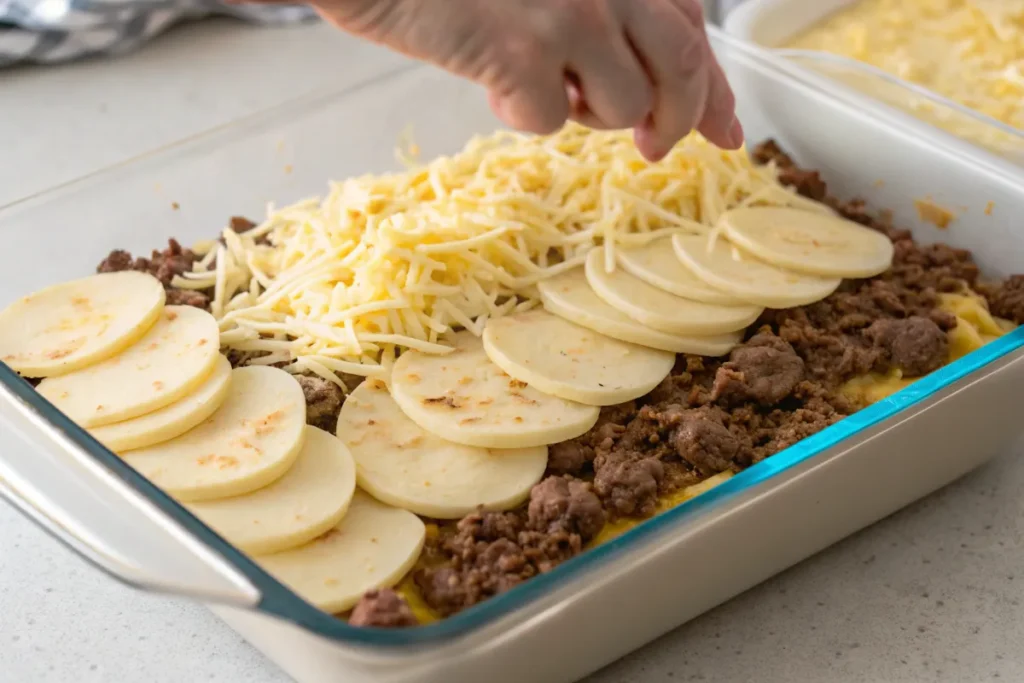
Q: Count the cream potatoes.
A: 14